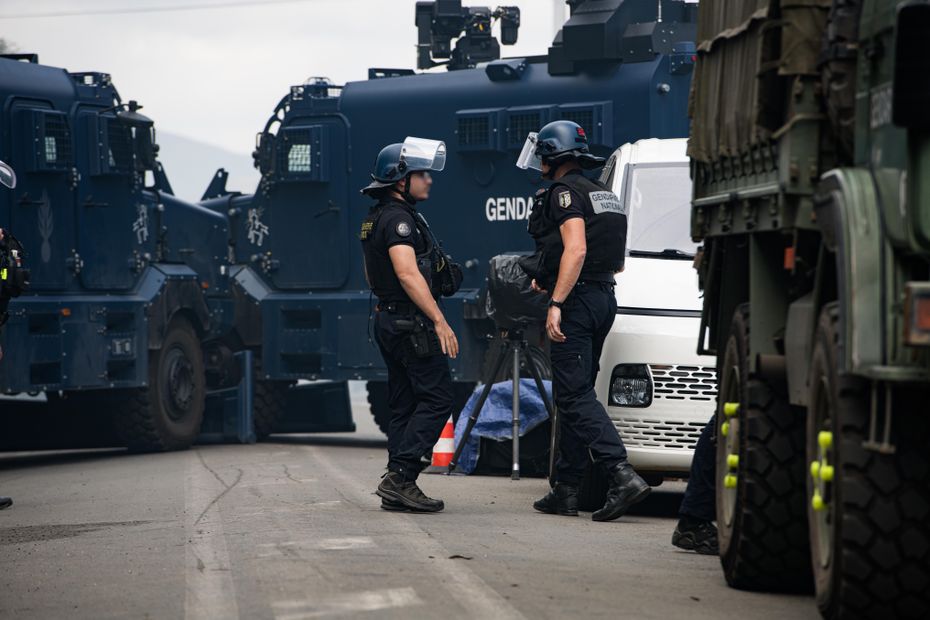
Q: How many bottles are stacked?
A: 0